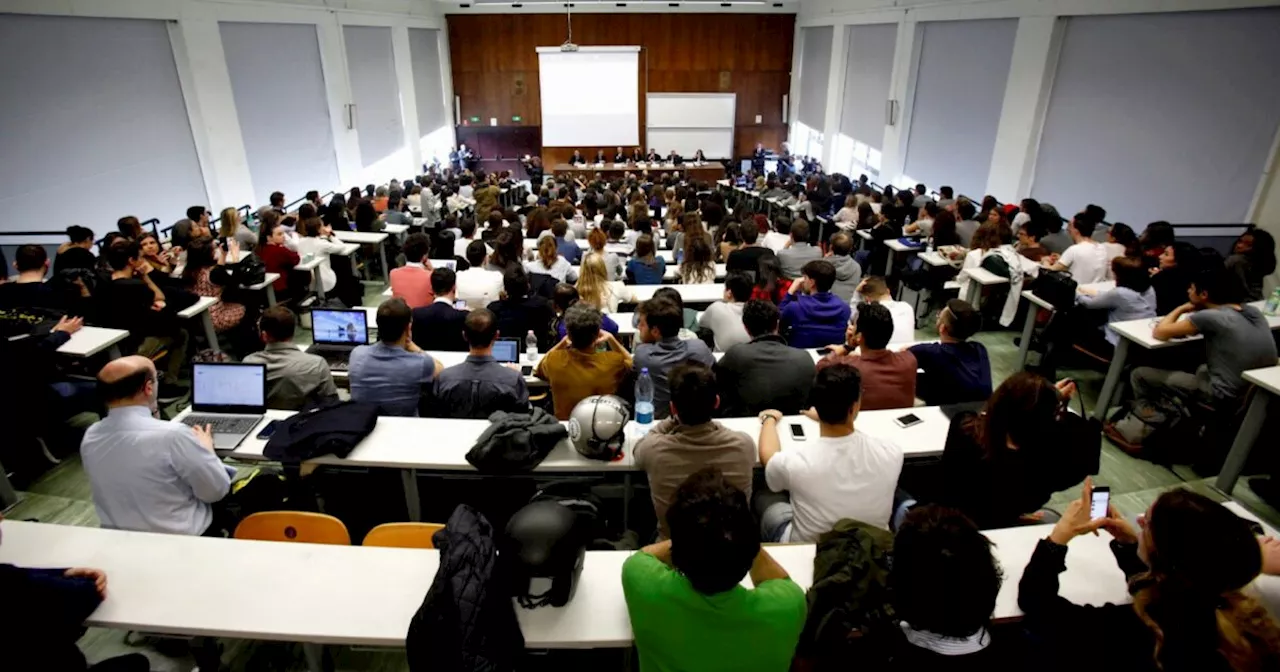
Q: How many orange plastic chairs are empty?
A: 2